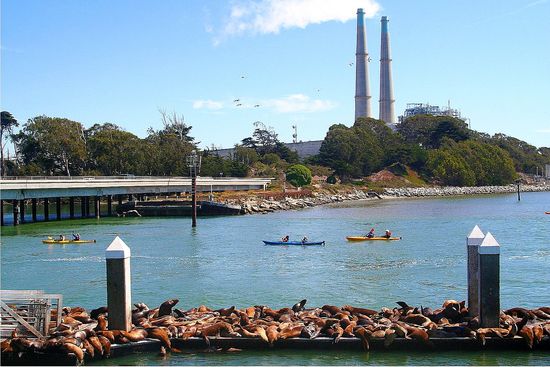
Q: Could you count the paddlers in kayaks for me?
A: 6